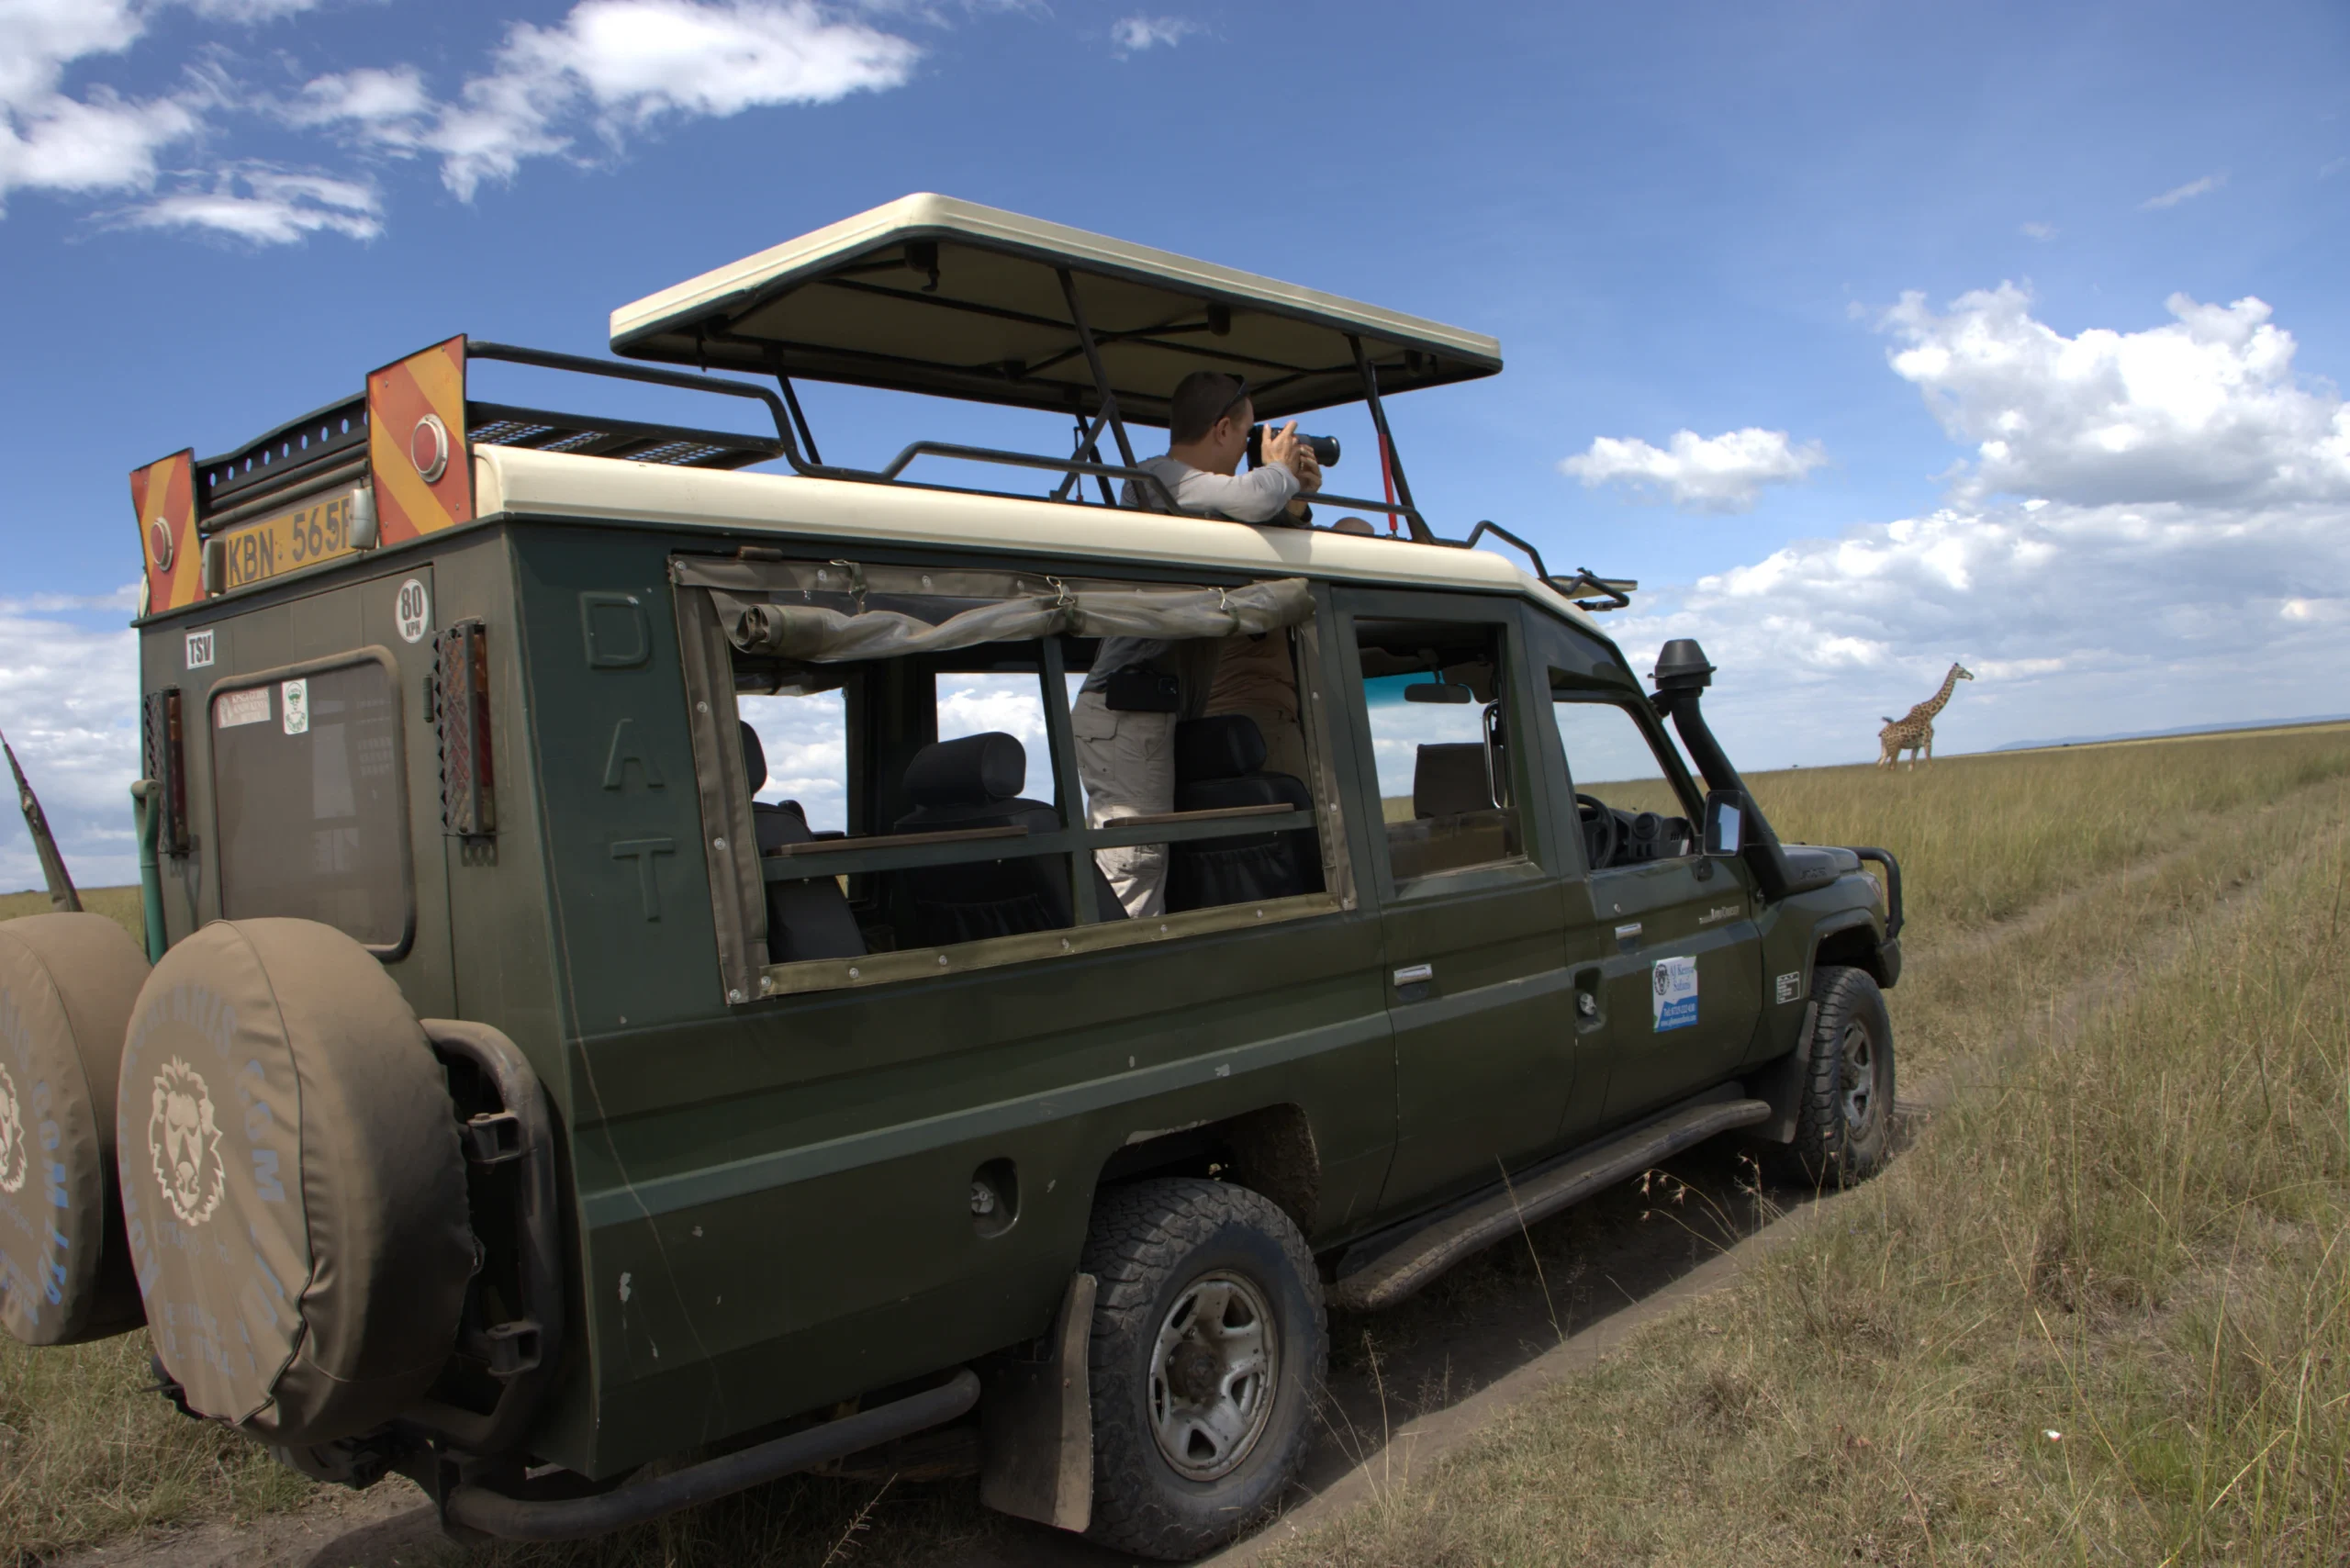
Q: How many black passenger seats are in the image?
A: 3